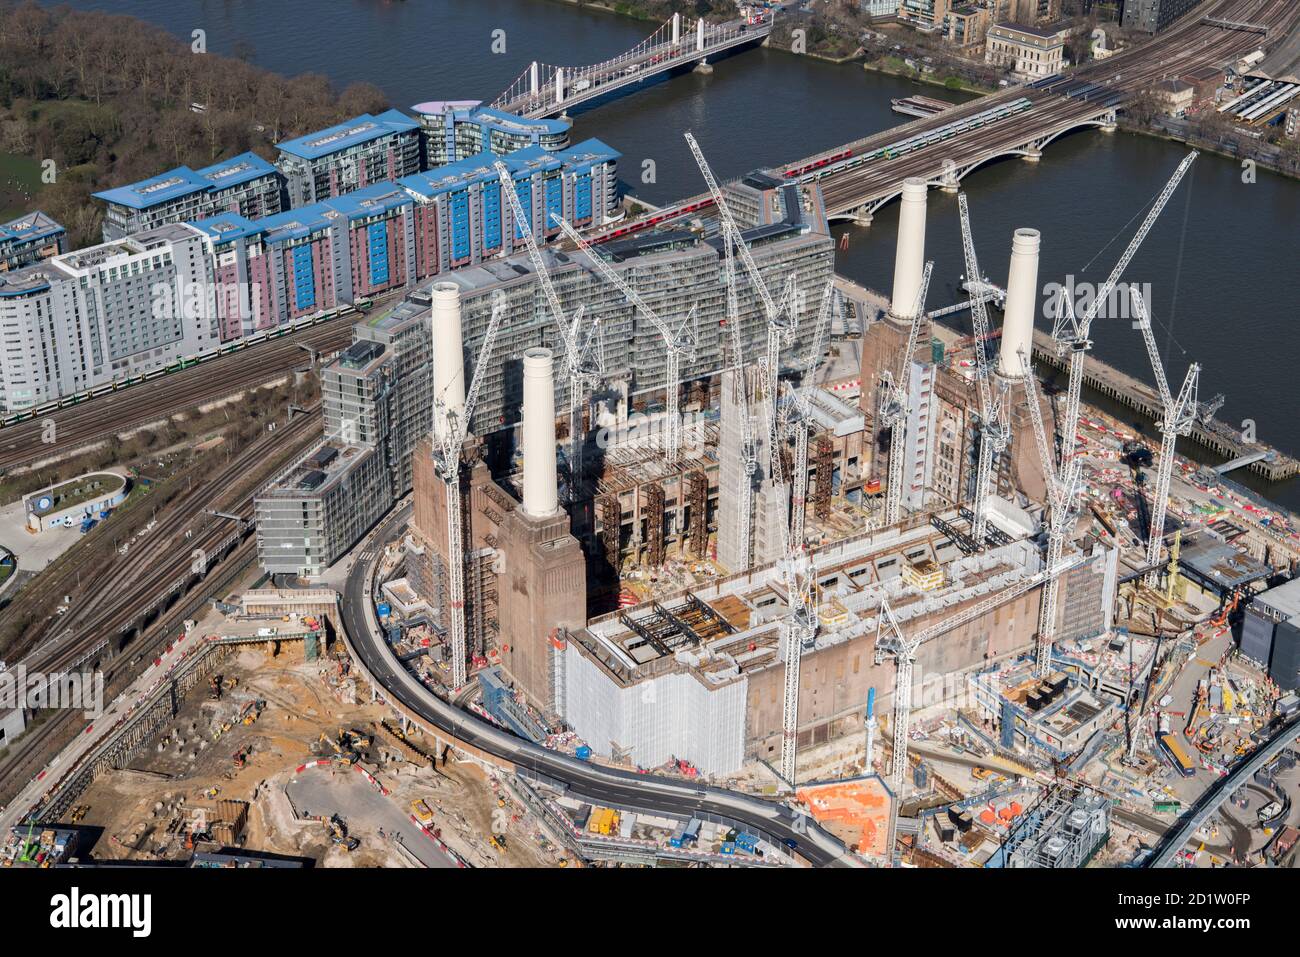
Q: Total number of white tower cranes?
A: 13